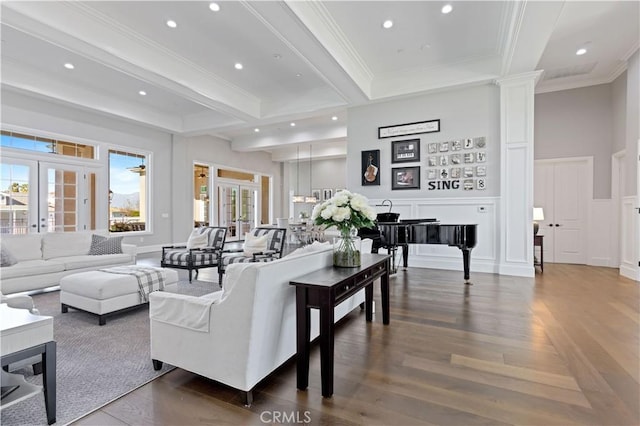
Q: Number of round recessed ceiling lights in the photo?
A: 11